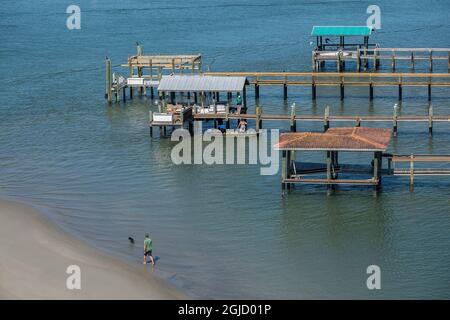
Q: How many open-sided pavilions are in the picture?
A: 3